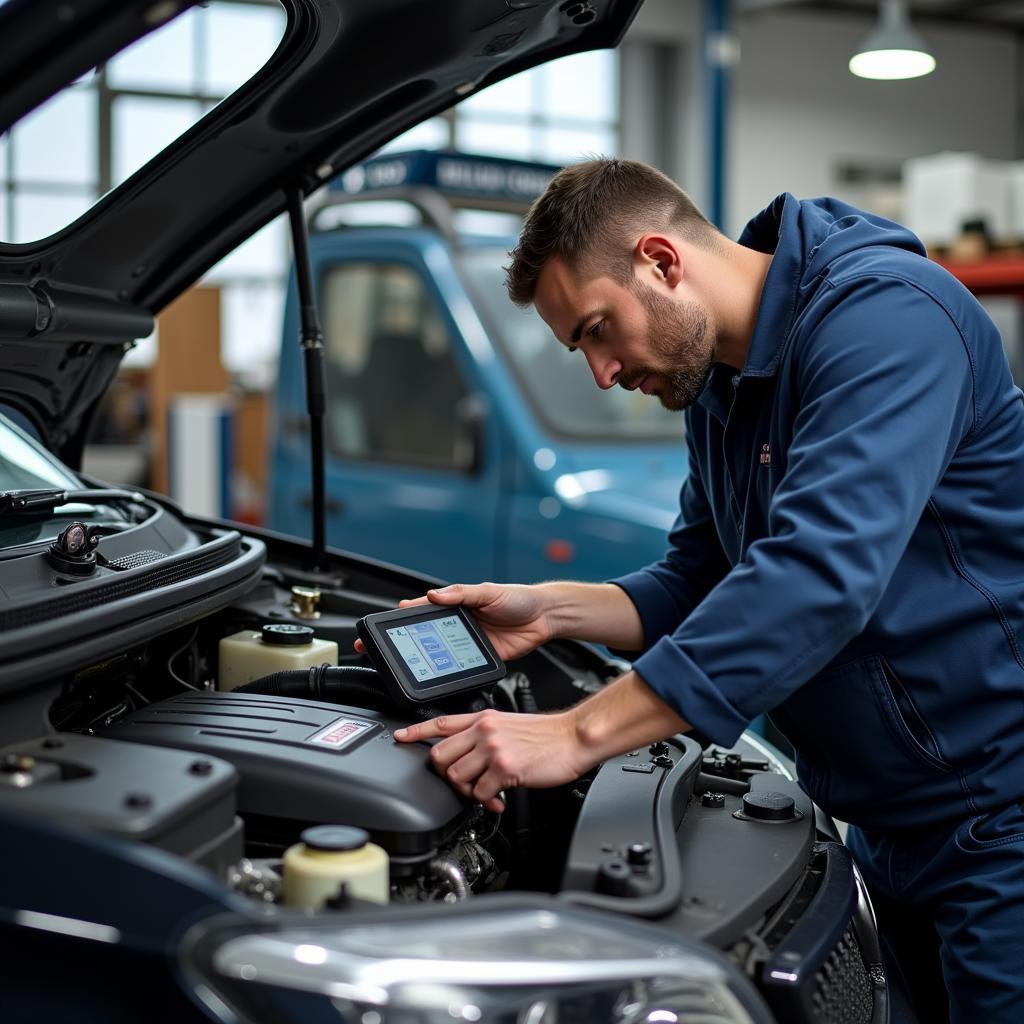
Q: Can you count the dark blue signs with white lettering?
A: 1